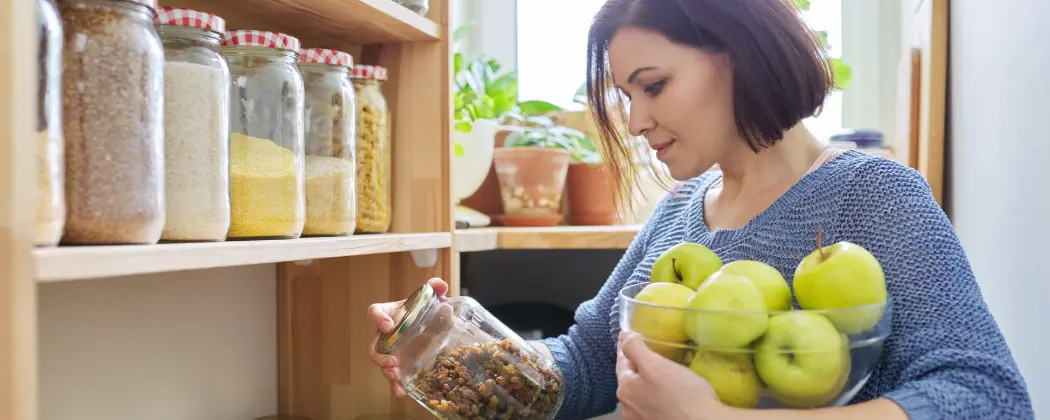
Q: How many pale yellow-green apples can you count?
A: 7